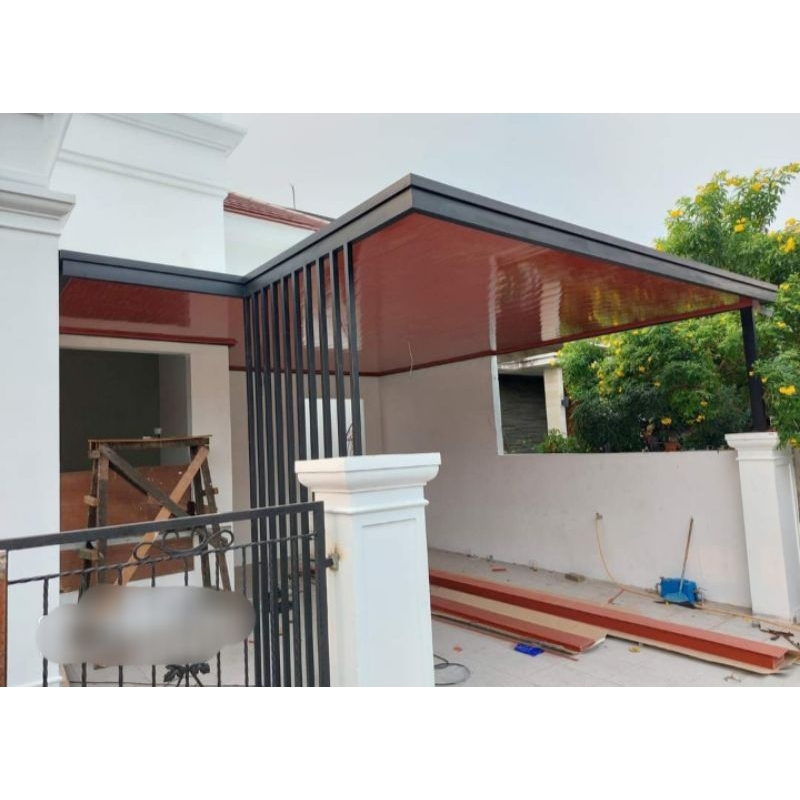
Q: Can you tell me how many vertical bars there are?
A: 10